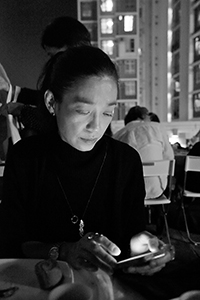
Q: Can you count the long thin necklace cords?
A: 1